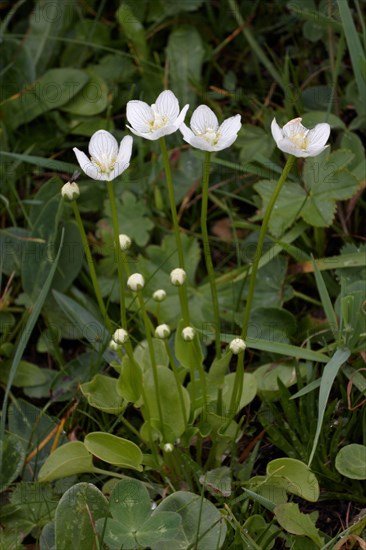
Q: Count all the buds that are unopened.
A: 11